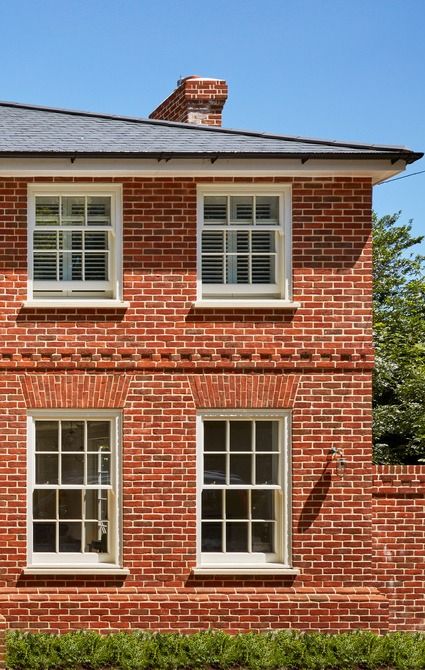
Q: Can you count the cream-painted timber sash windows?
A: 4